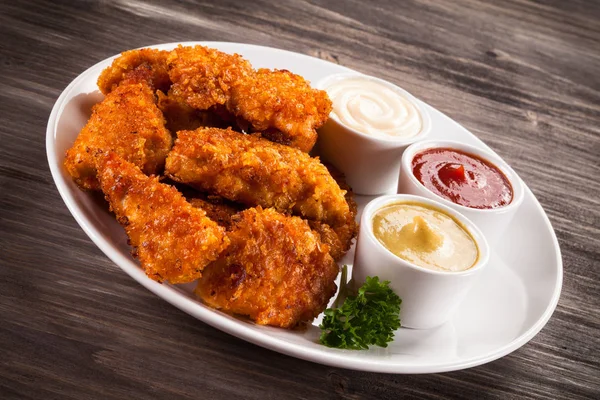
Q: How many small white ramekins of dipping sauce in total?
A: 3